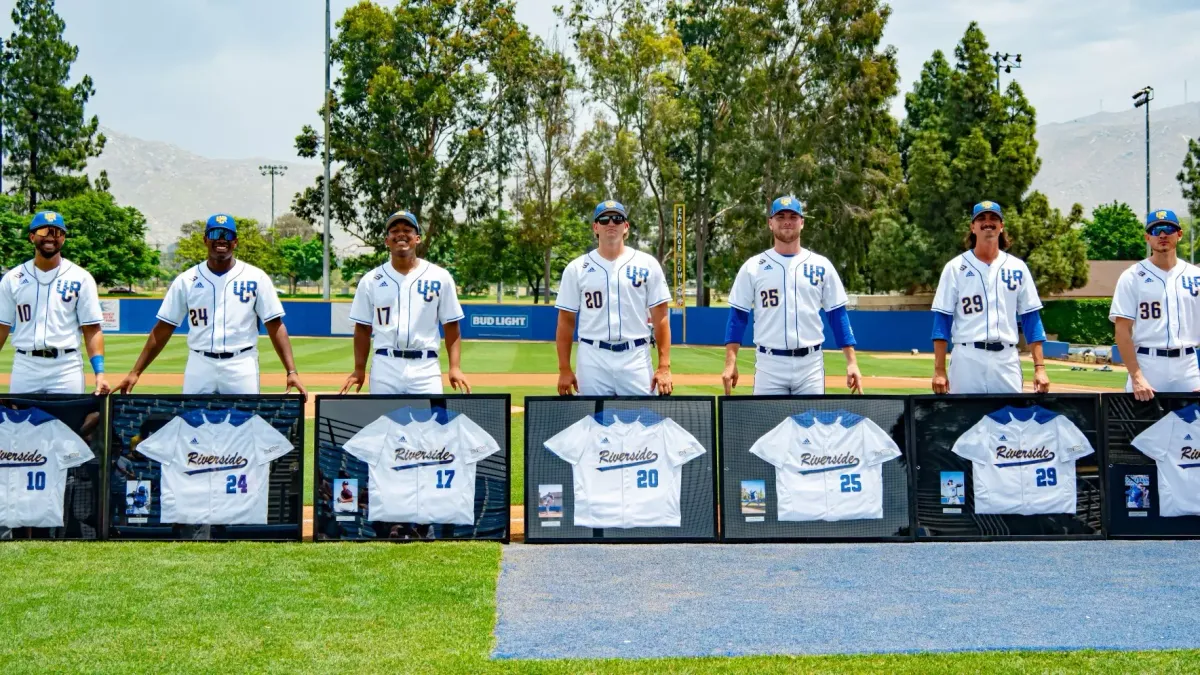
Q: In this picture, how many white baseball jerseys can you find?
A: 14